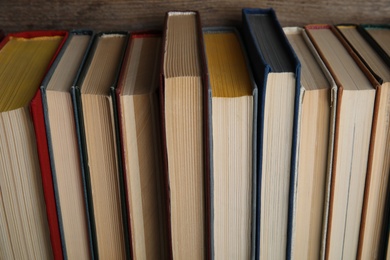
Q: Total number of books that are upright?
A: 11